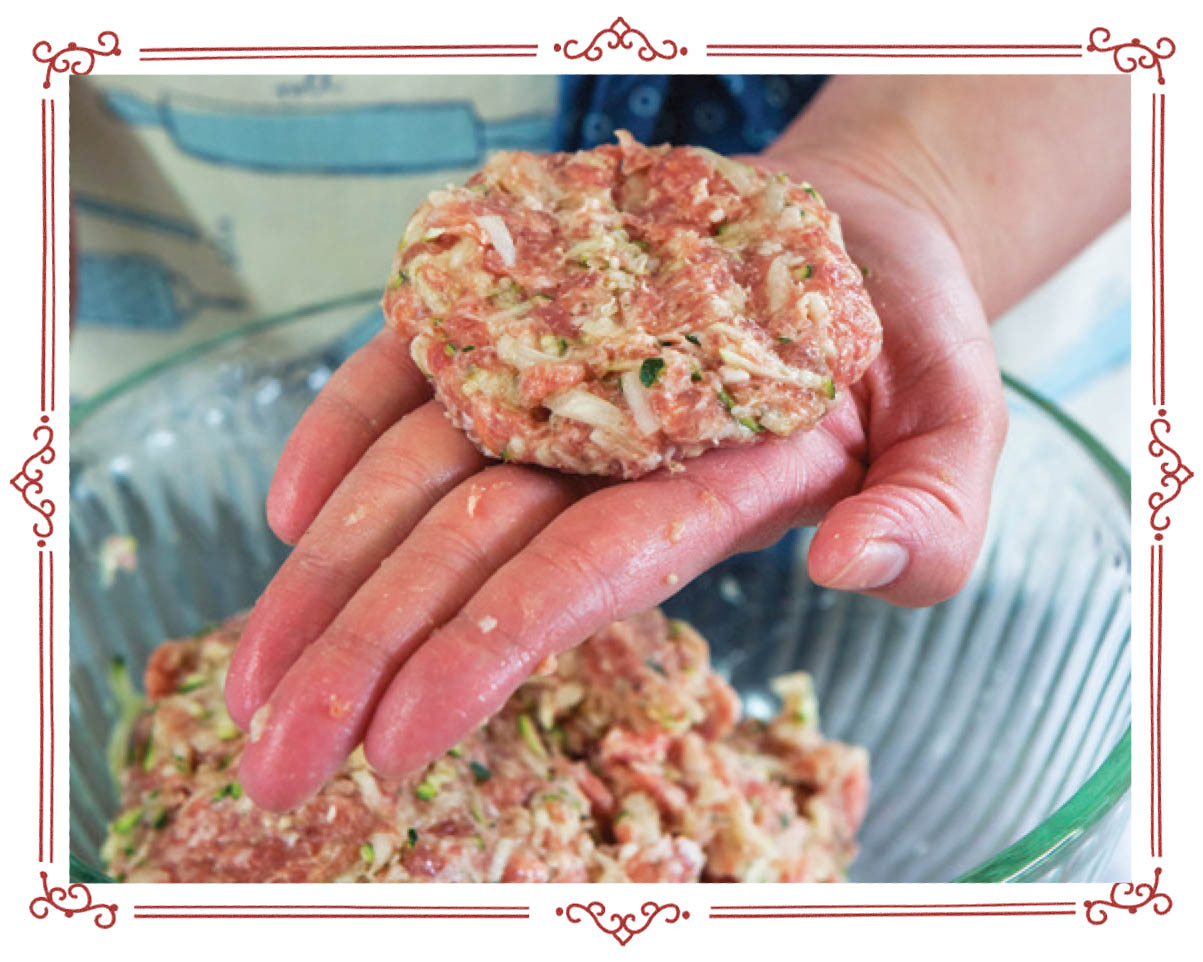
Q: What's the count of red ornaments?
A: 8